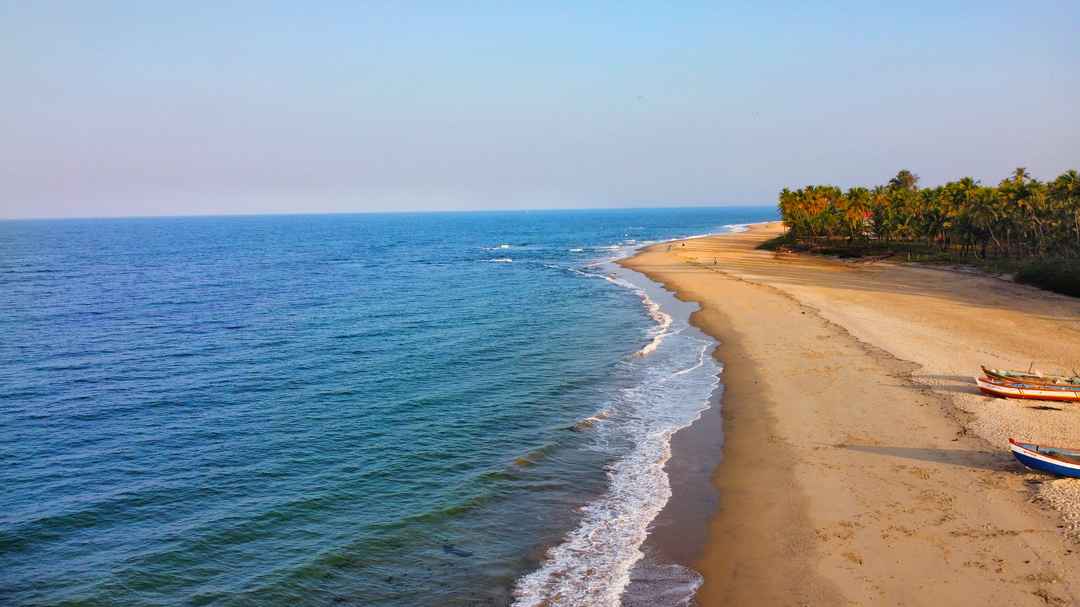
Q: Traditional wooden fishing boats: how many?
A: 3